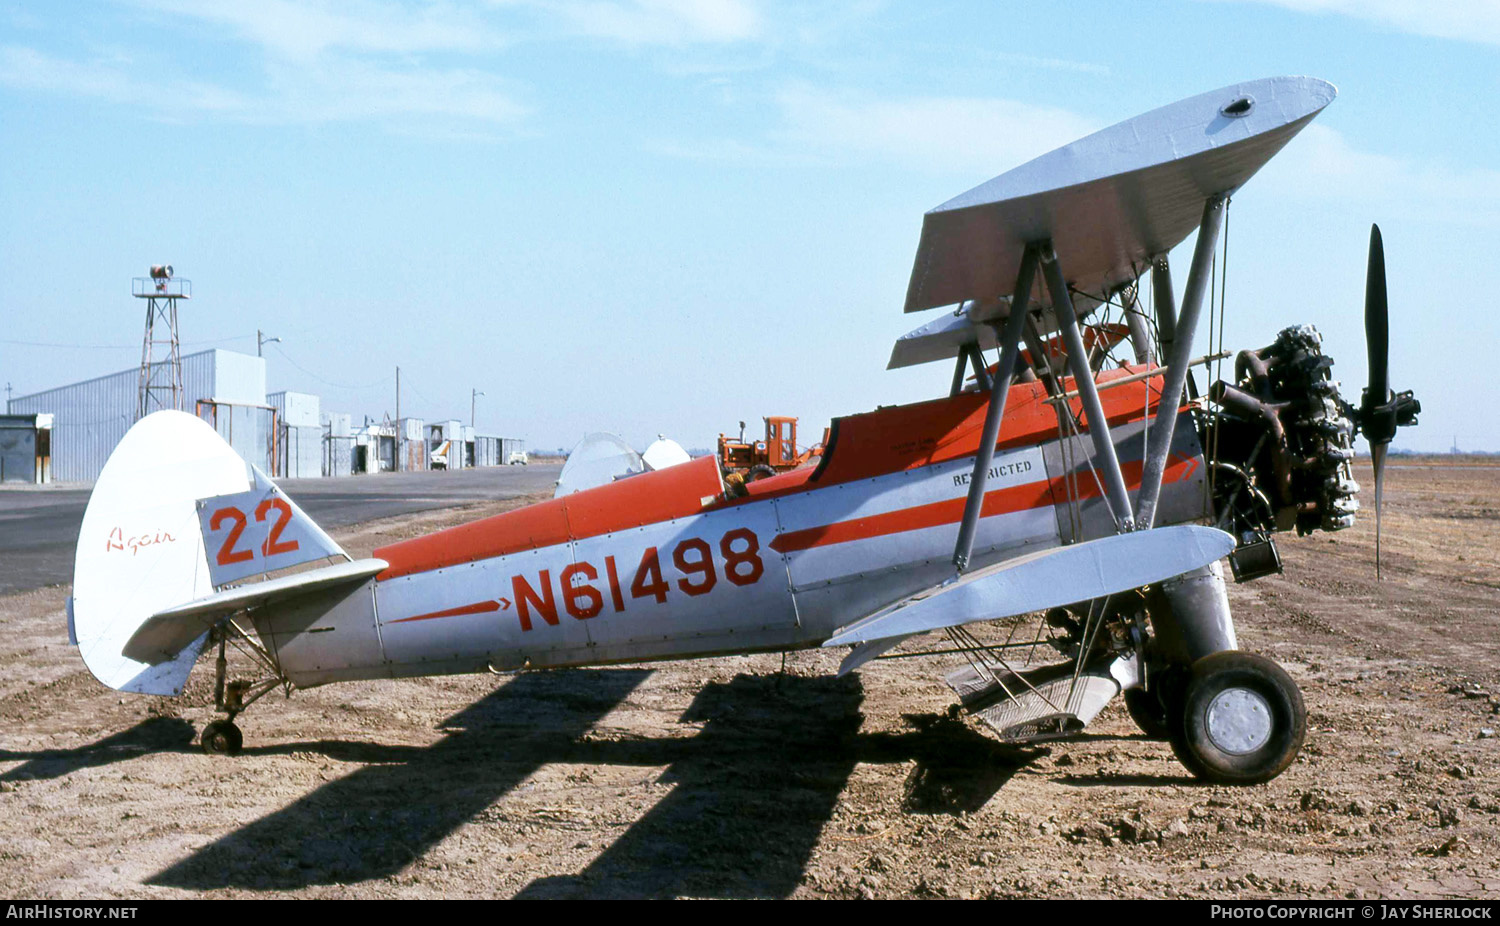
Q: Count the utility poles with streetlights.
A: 2